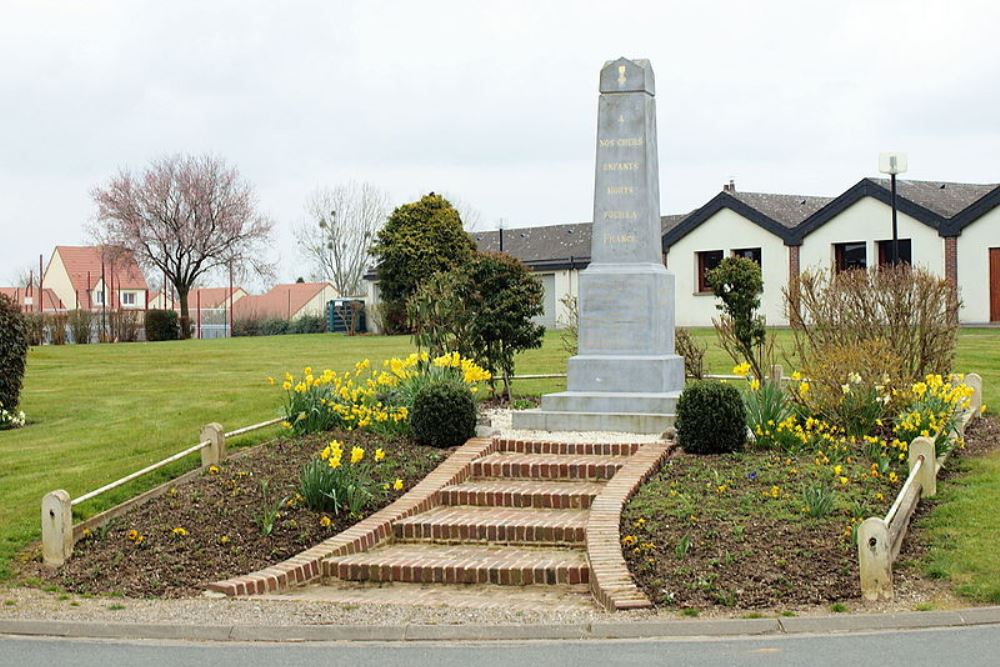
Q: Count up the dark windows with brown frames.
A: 4